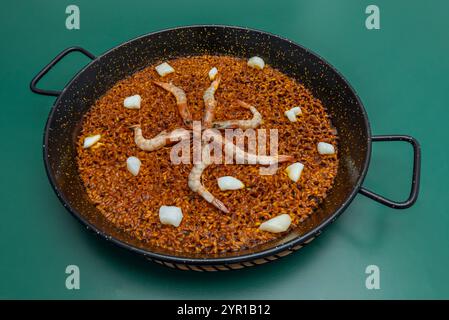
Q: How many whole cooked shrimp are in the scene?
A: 6